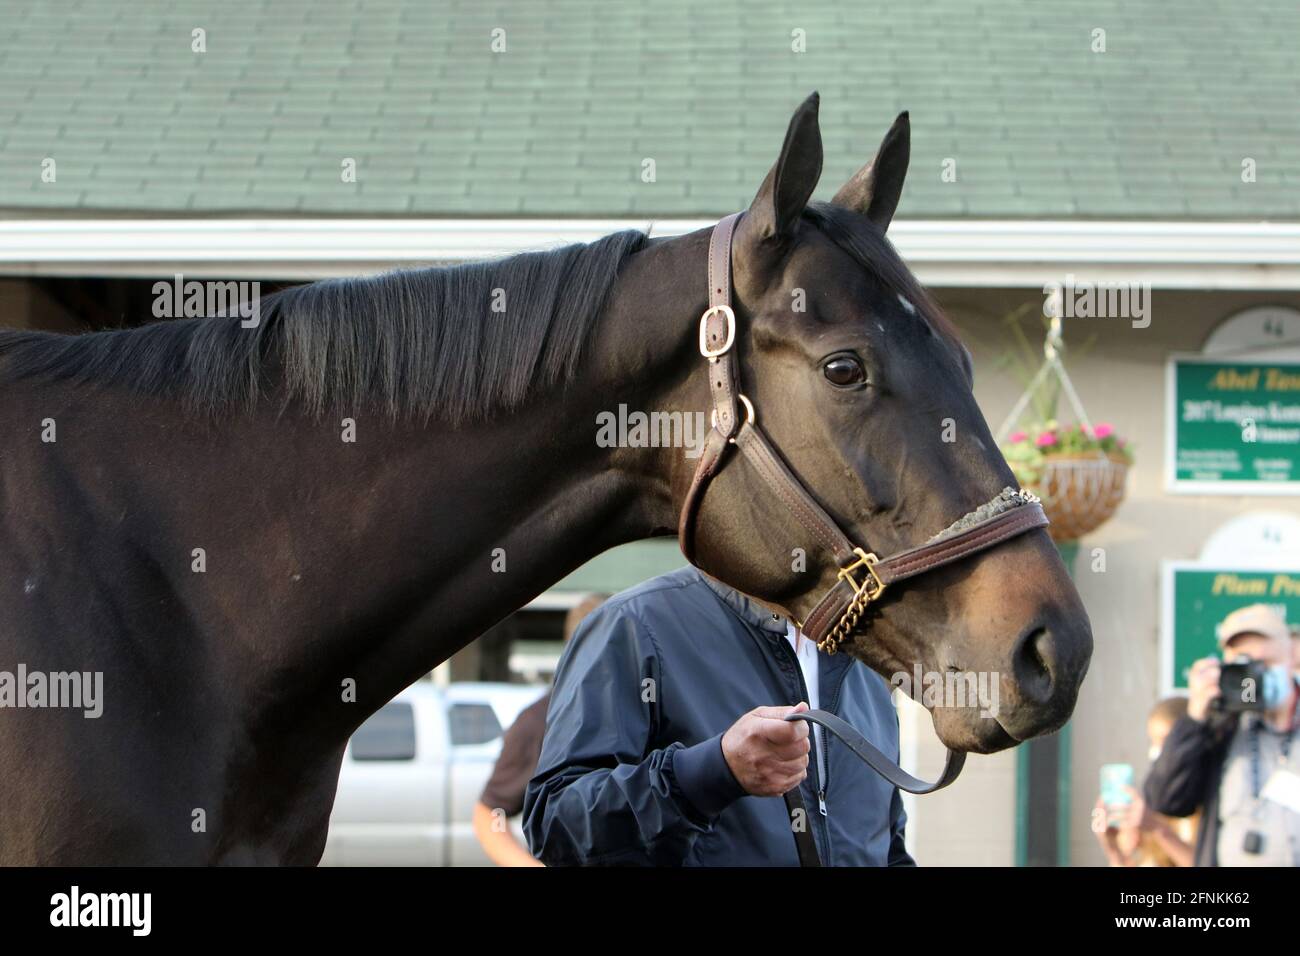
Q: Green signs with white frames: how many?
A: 2